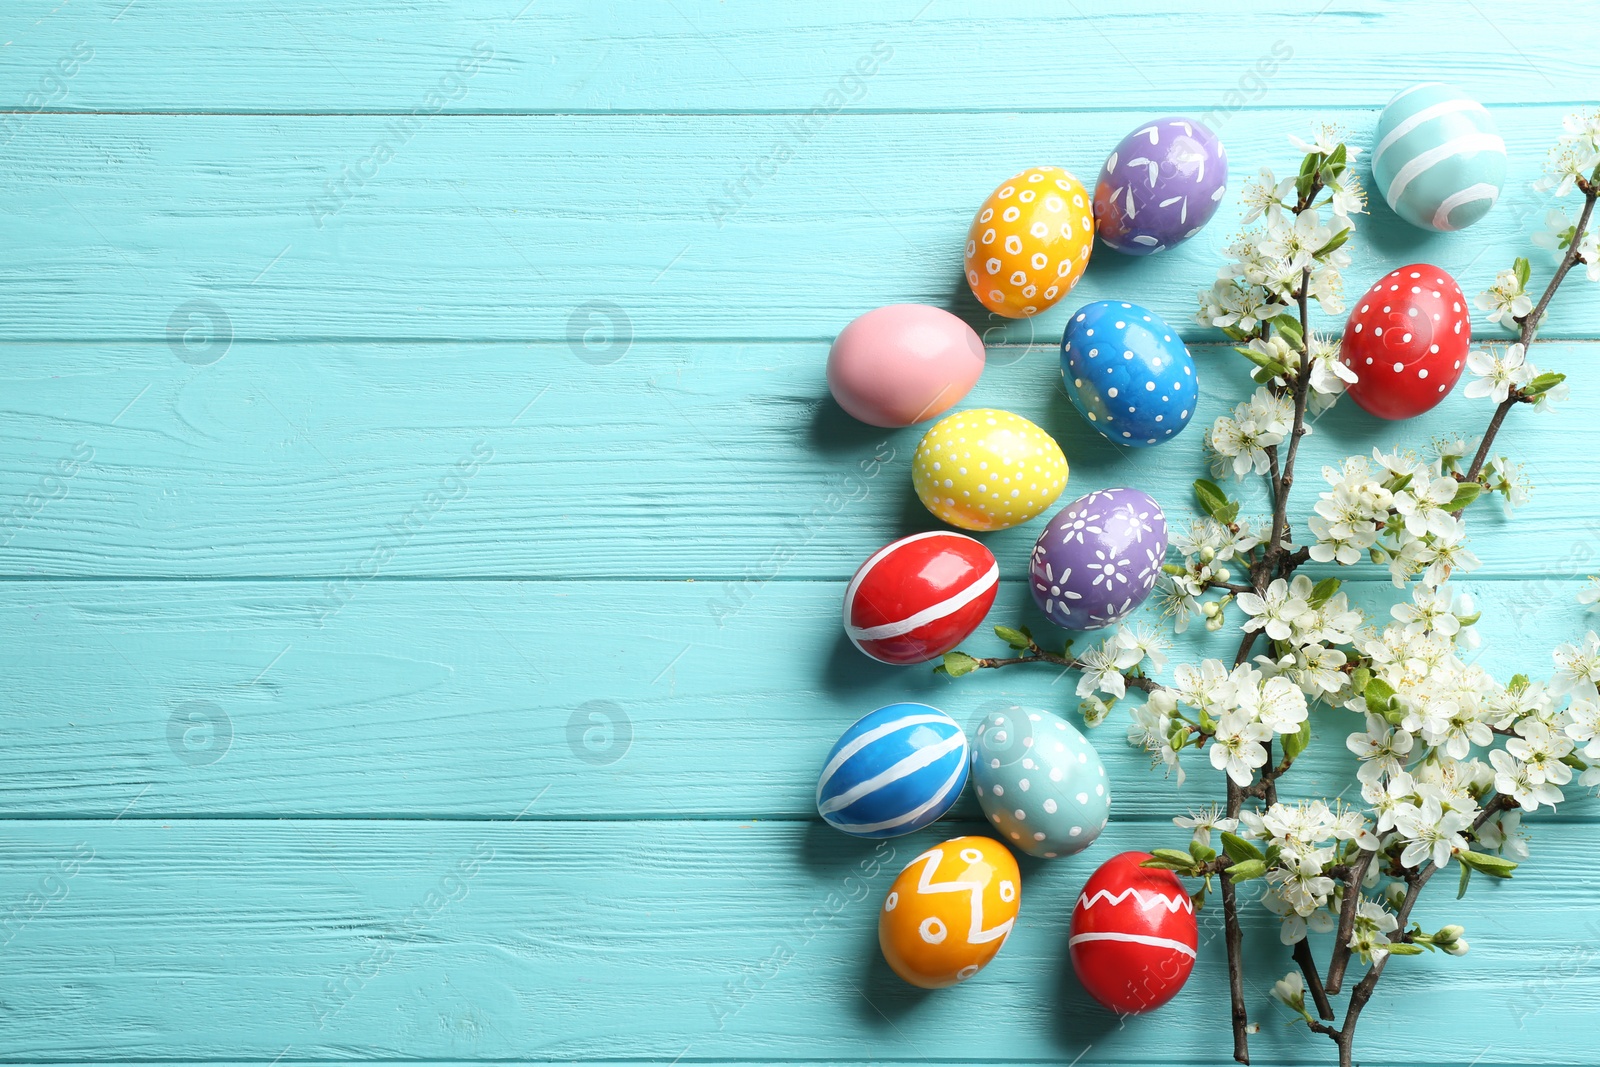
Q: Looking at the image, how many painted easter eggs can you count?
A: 13